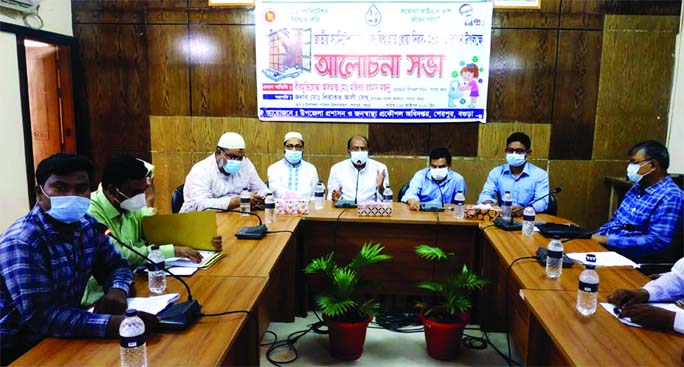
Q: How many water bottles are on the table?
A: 11